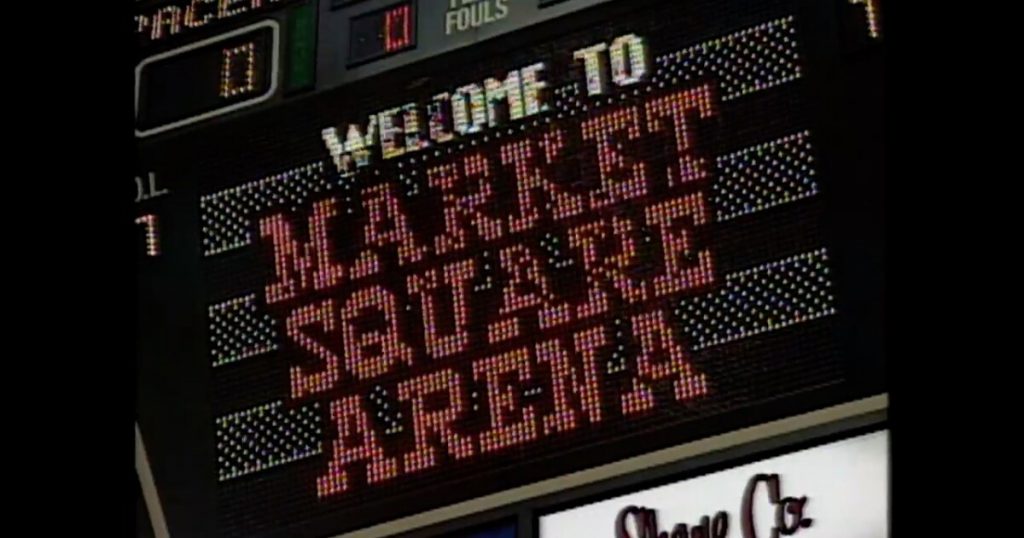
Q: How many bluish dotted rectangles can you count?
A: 6